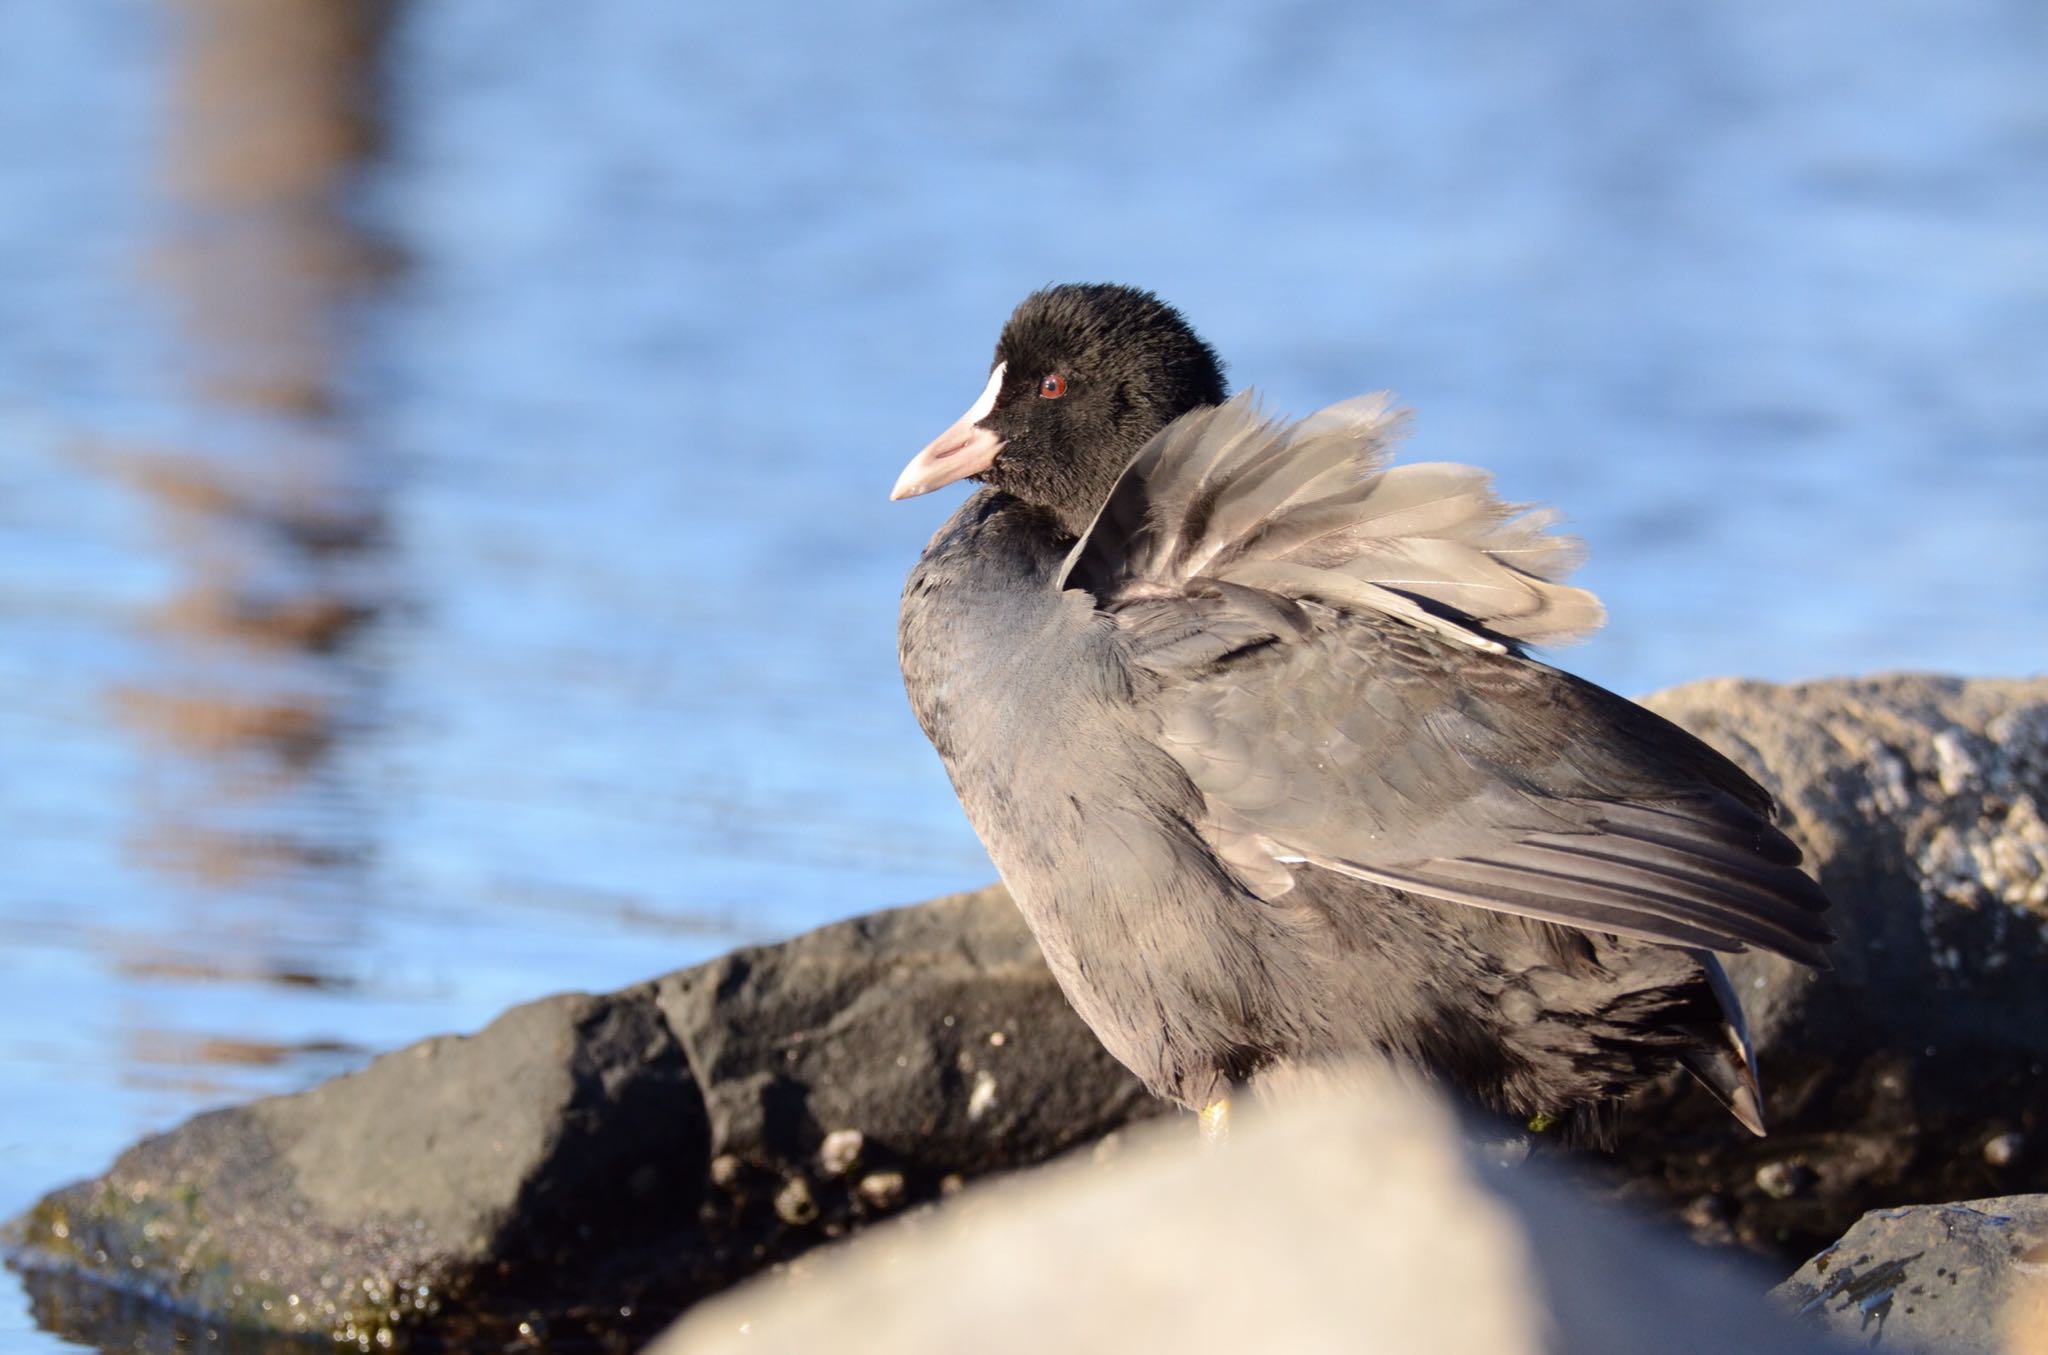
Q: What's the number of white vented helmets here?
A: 0